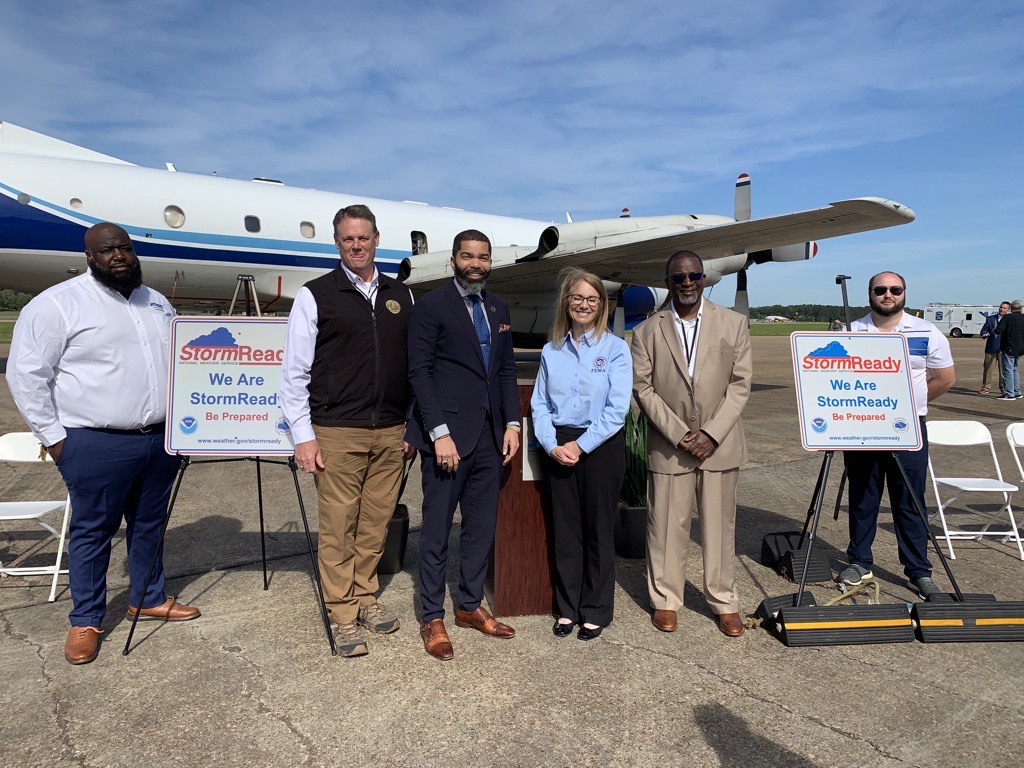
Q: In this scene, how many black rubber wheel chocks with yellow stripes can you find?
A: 2